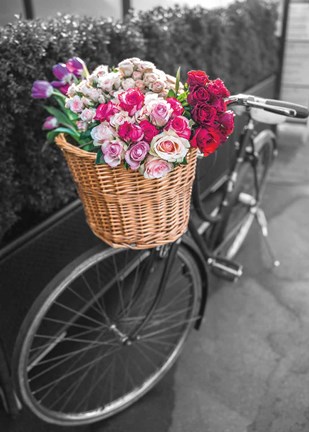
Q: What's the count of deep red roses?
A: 7